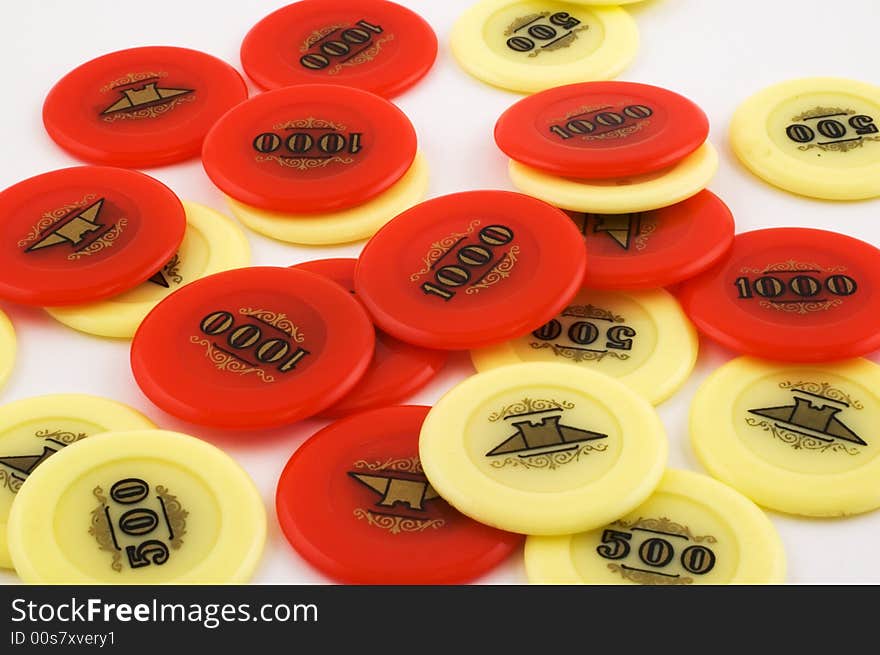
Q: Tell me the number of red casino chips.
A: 11